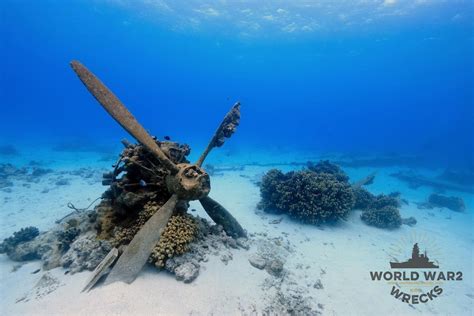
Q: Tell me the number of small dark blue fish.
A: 1